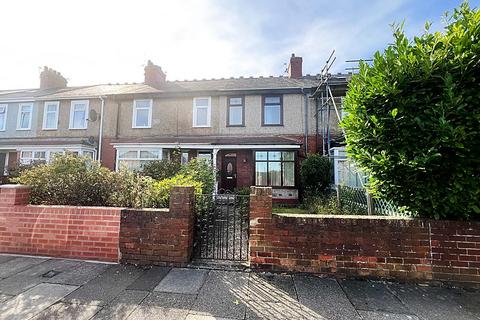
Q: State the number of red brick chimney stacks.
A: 3